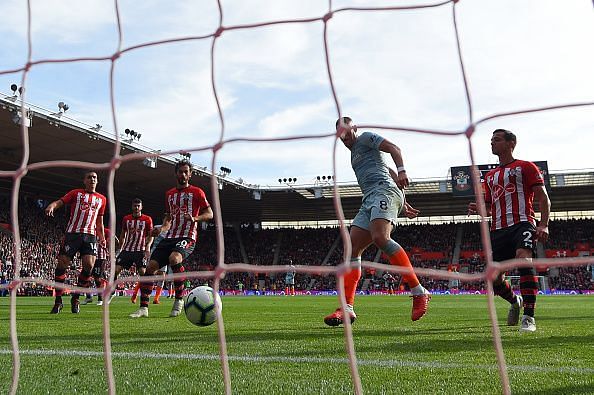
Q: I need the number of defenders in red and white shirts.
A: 4